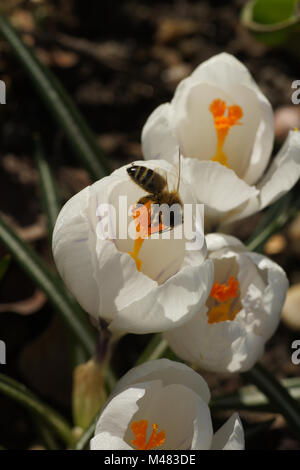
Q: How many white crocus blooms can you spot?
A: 4